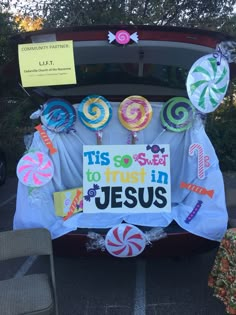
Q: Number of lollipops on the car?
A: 4